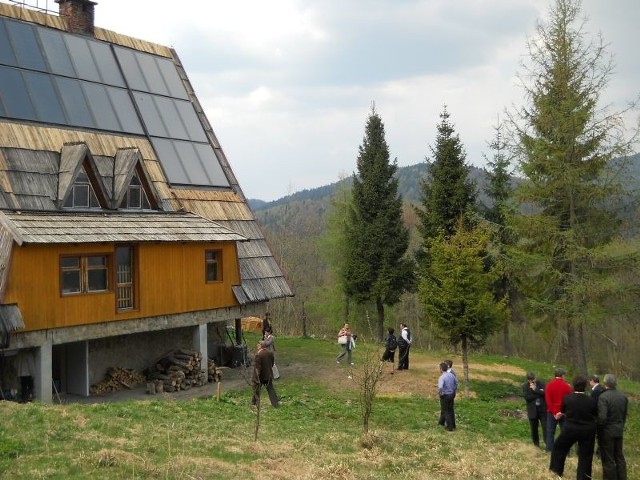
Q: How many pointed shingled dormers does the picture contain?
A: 2